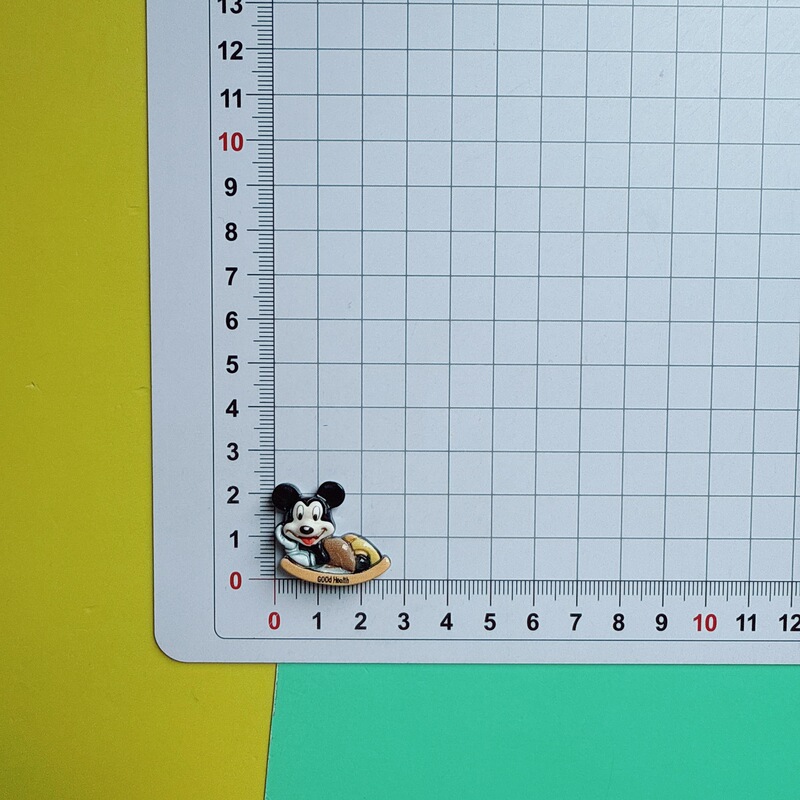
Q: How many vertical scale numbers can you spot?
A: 14